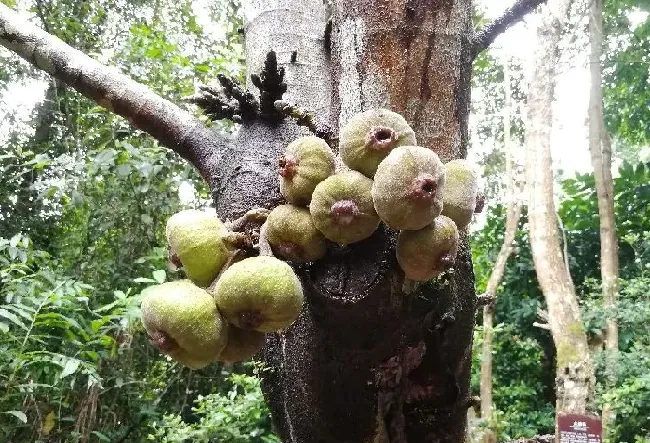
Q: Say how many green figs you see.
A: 11